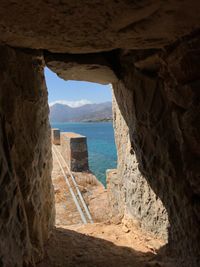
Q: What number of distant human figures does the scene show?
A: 0